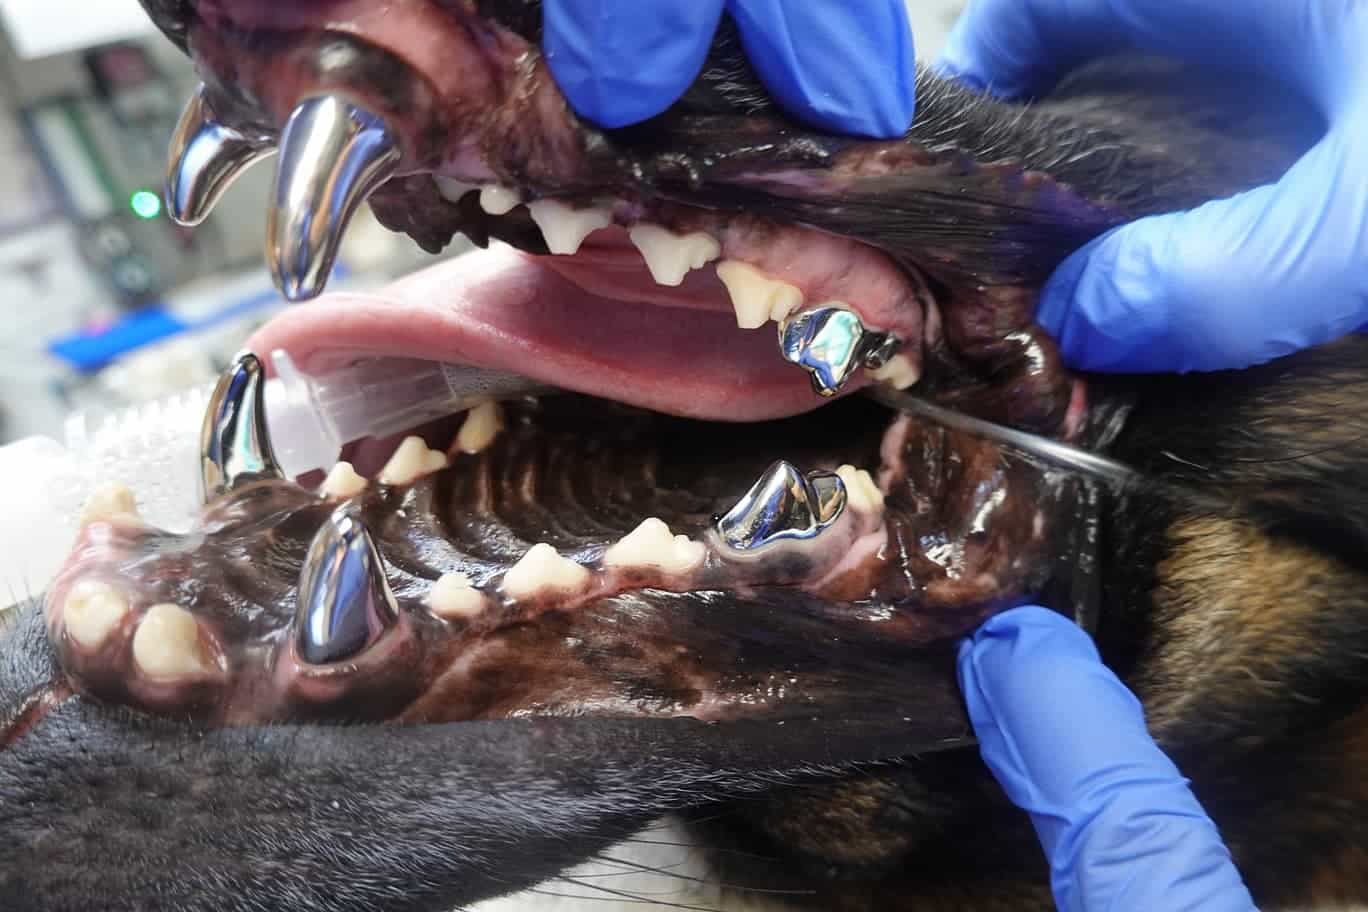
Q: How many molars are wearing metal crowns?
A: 2